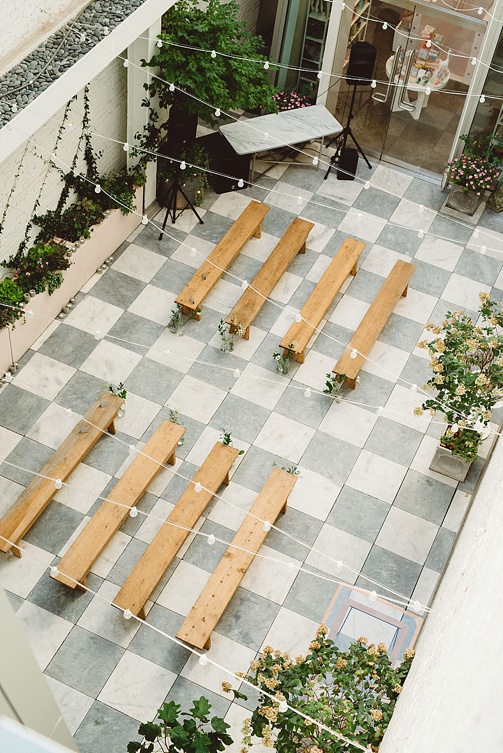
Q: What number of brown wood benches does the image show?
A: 8